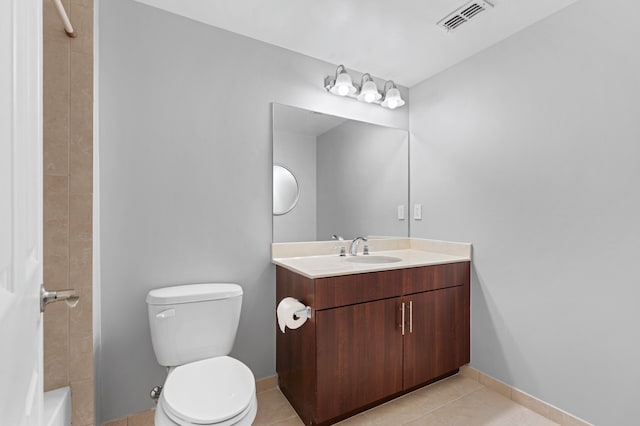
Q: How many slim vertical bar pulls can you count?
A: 2